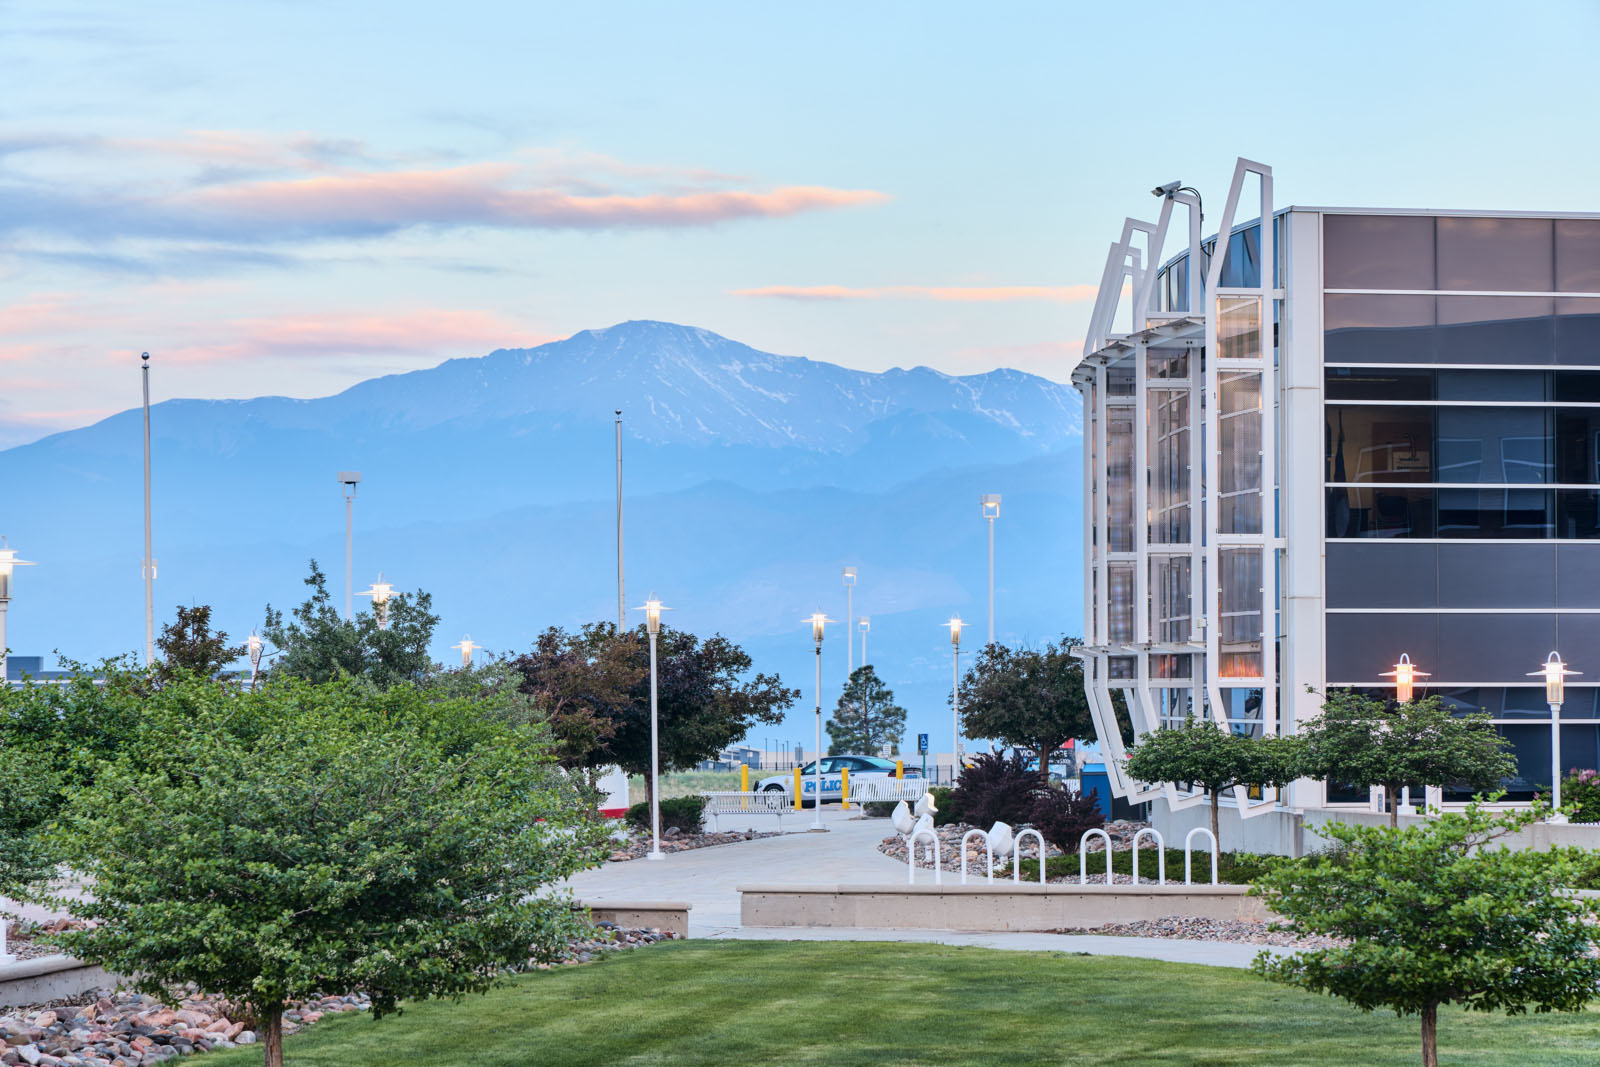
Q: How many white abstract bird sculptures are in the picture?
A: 4